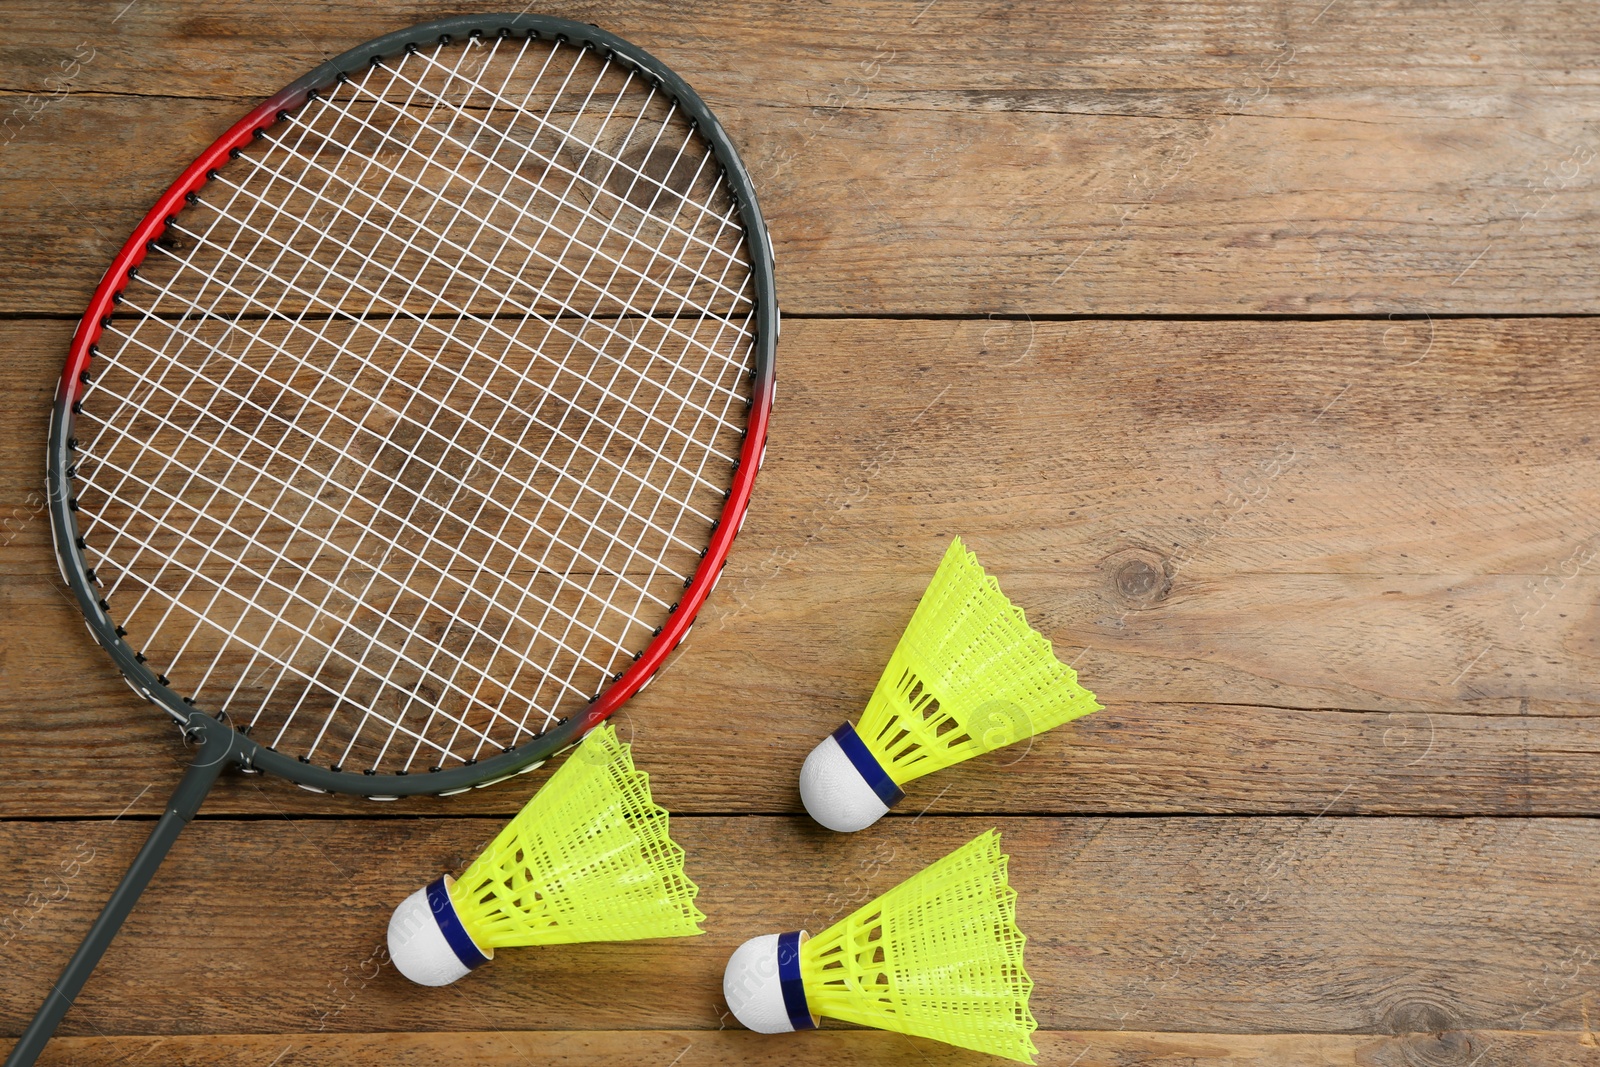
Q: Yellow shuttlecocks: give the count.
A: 3